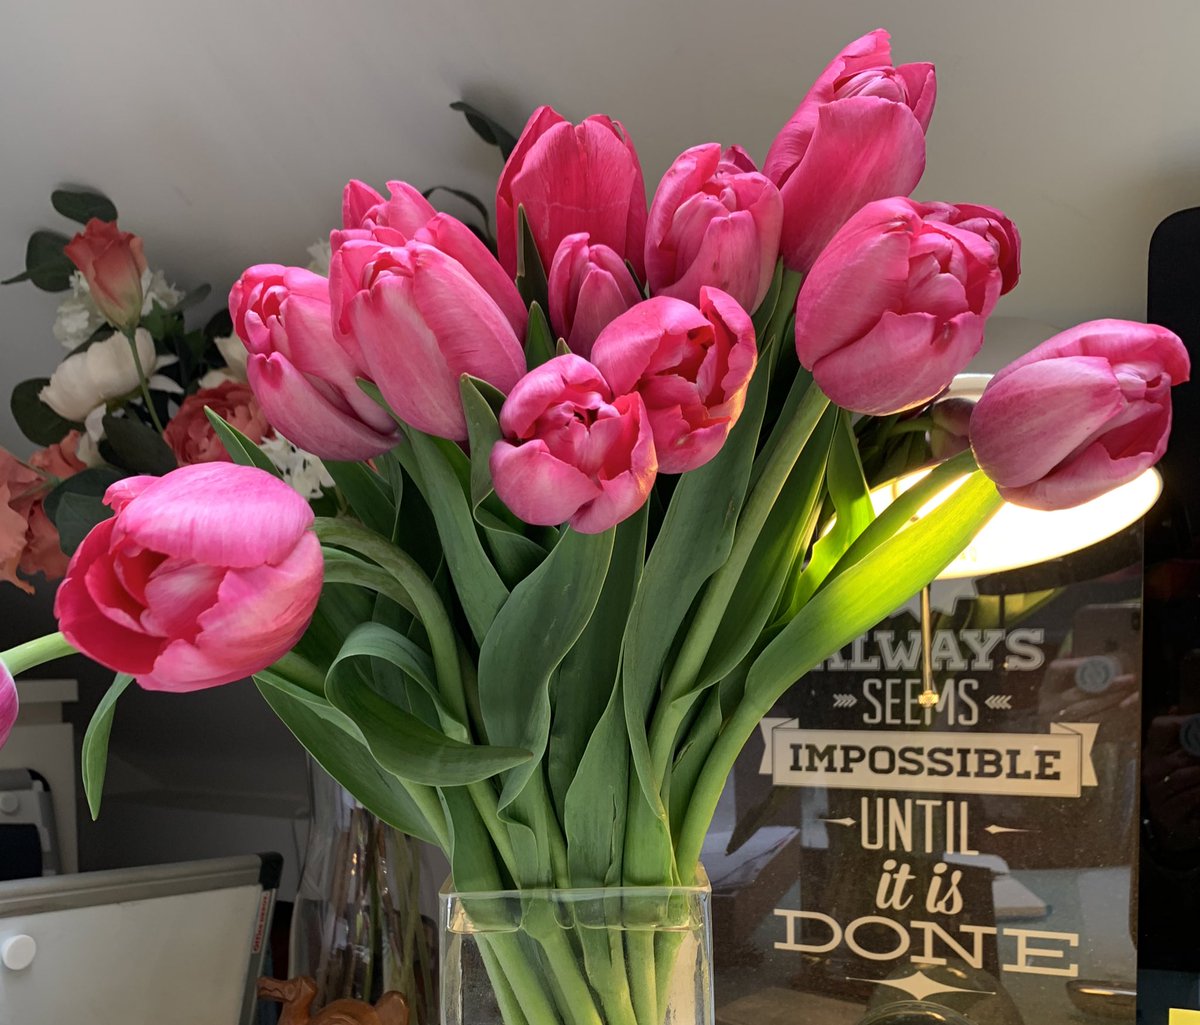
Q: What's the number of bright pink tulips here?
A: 14